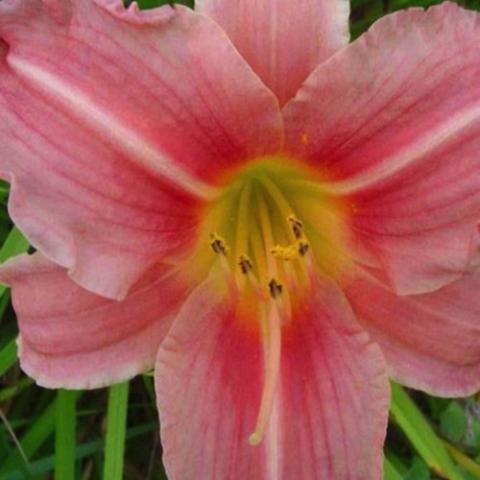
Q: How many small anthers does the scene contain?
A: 6